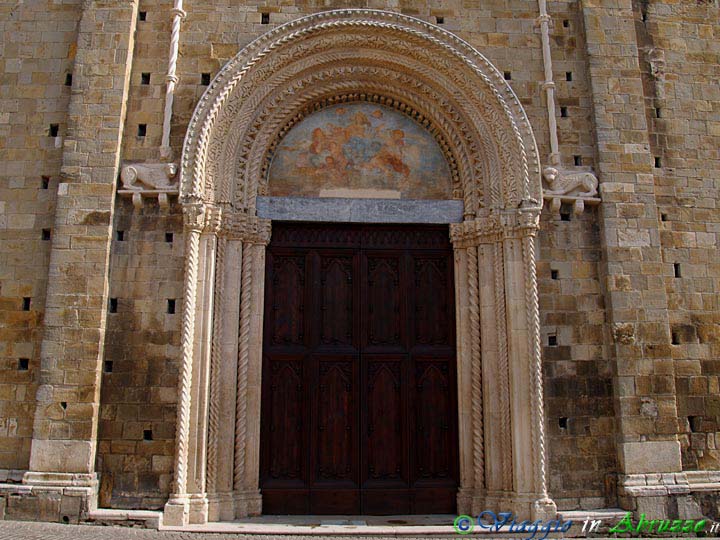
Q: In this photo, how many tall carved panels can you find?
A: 8